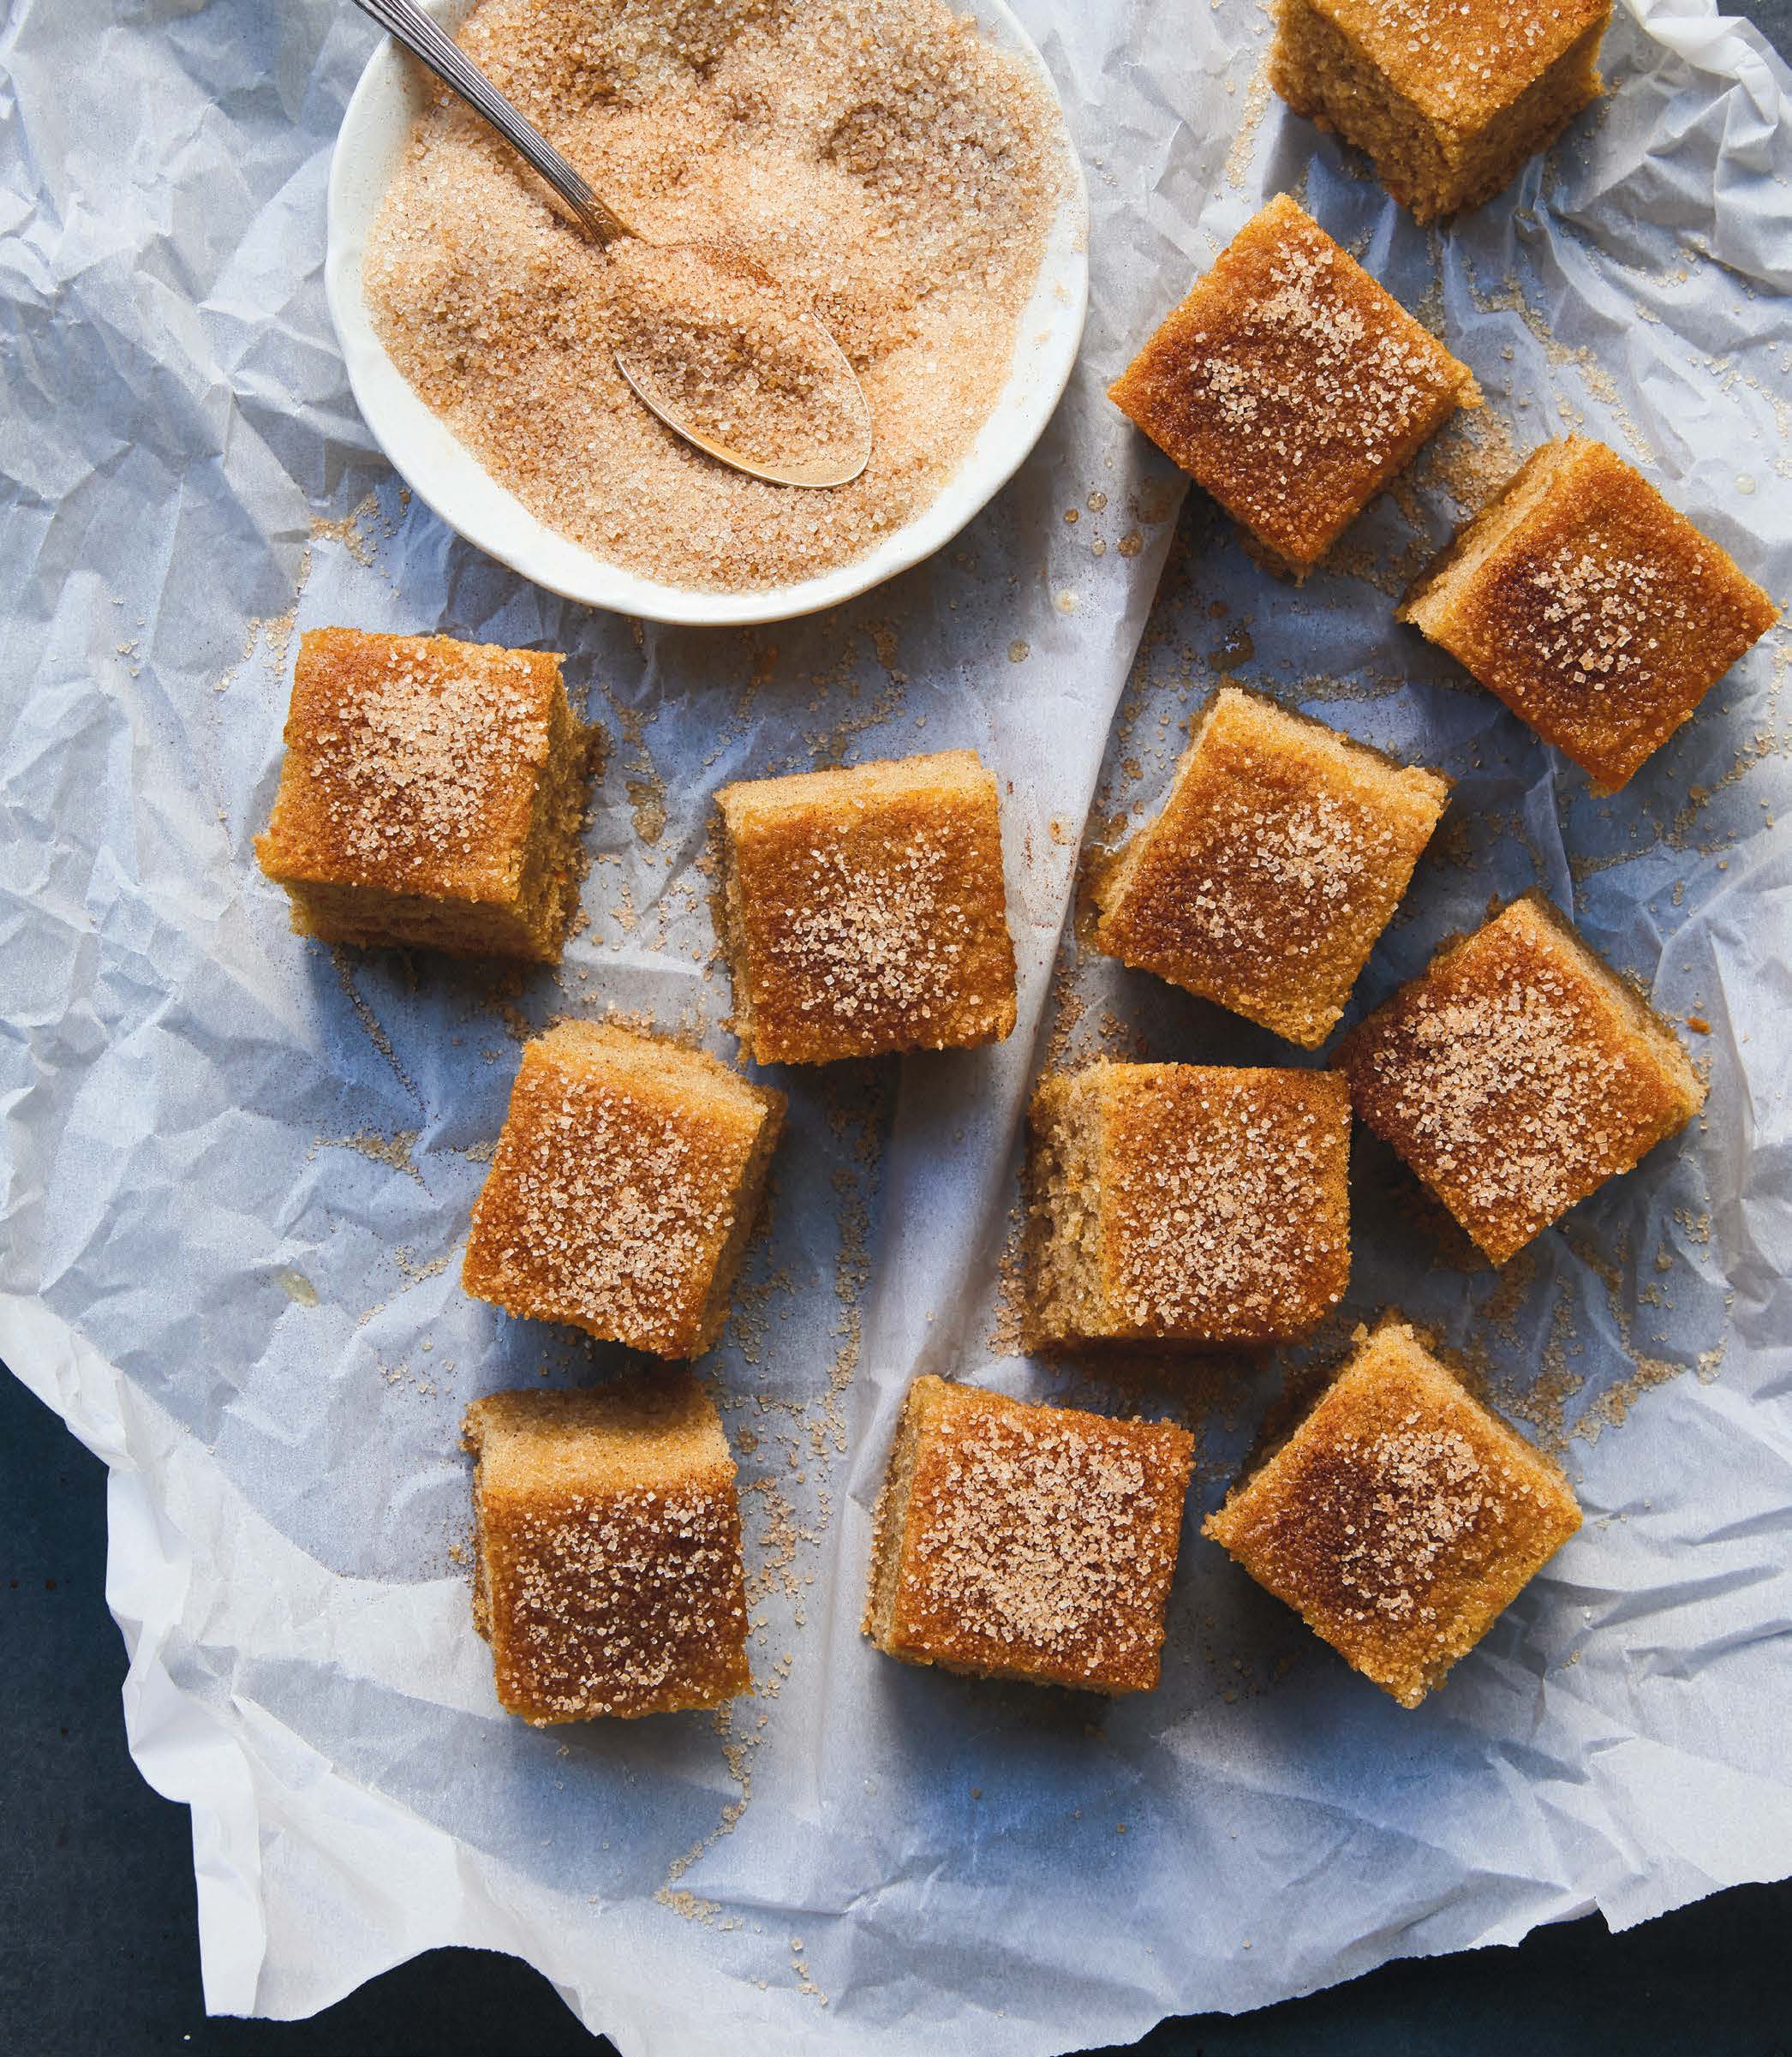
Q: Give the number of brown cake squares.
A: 12